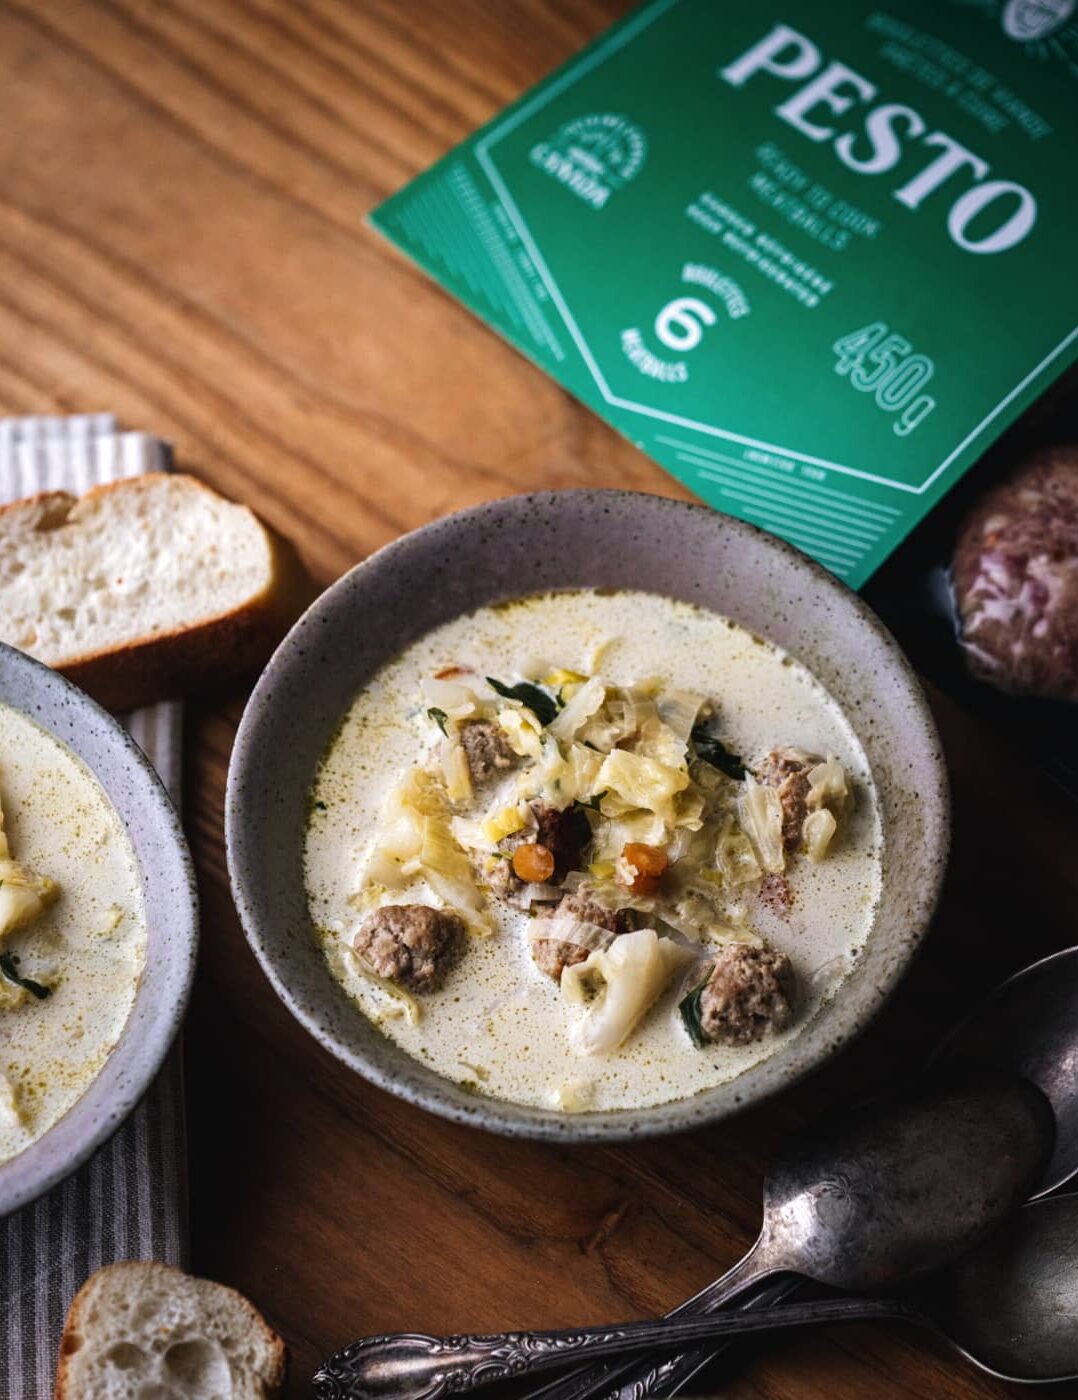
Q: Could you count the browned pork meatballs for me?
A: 6